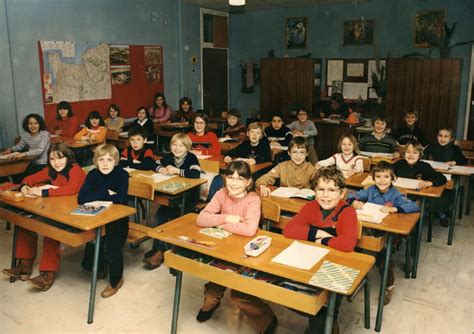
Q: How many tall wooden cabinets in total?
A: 2